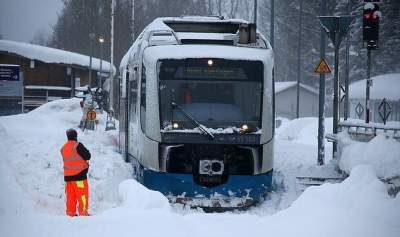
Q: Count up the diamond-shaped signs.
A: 2